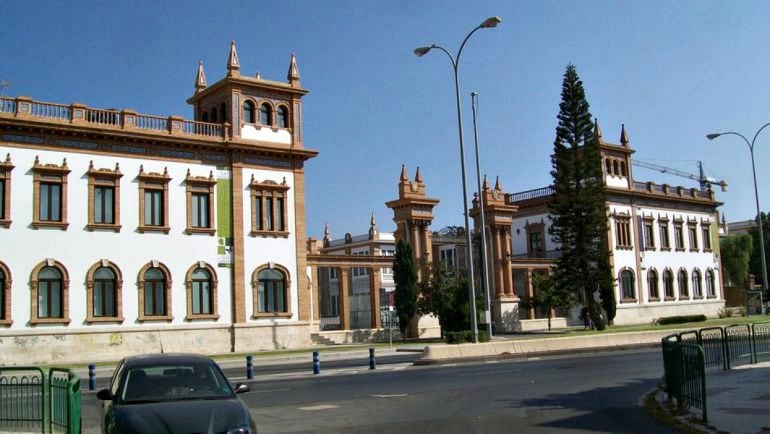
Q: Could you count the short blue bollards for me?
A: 4